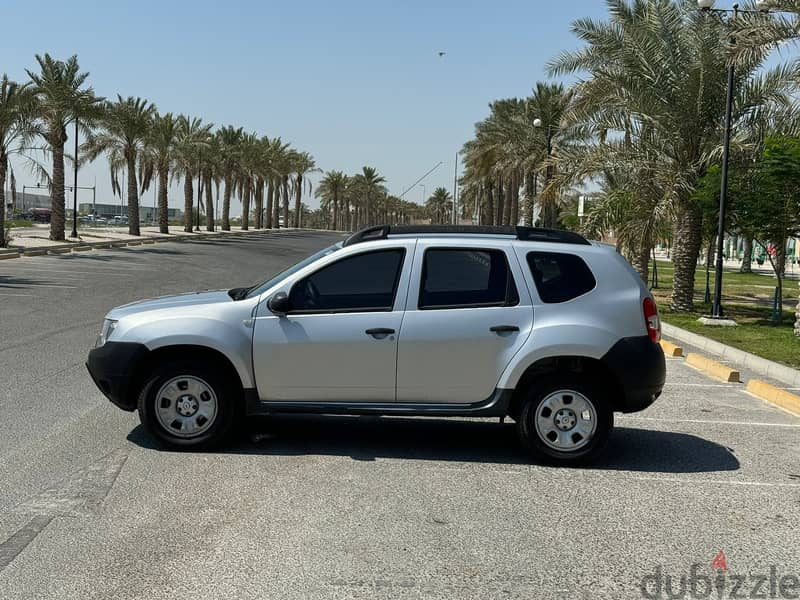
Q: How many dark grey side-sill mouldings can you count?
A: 1